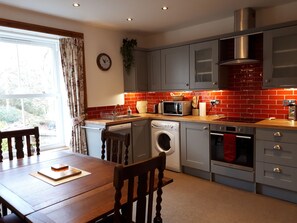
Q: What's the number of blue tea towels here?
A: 0